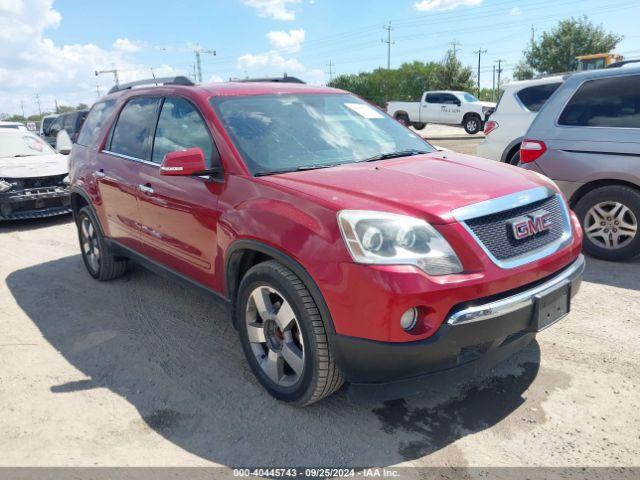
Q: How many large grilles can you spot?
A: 1